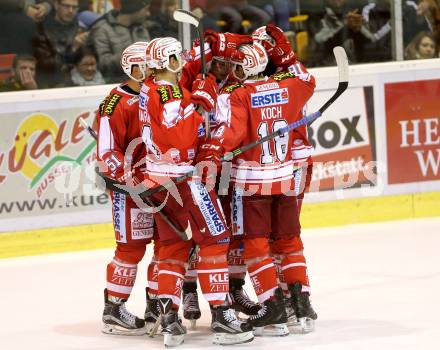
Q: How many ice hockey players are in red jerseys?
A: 5